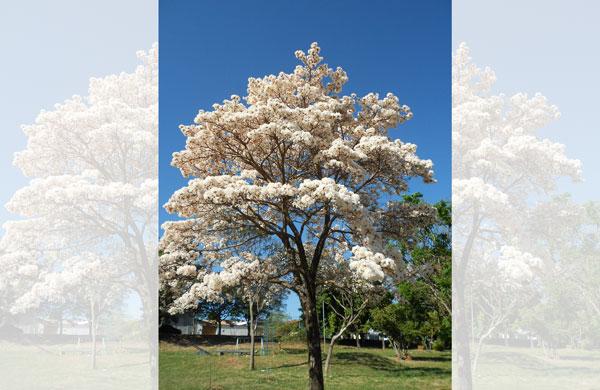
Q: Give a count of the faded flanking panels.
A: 2